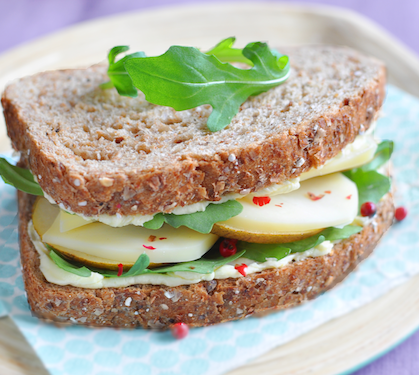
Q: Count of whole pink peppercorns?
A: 4